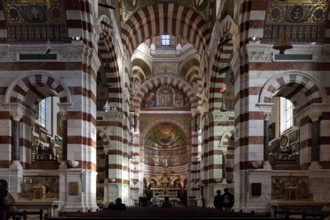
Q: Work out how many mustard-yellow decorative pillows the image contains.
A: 0